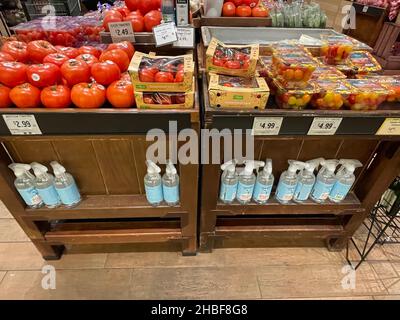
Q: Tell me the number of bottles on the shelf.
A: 12